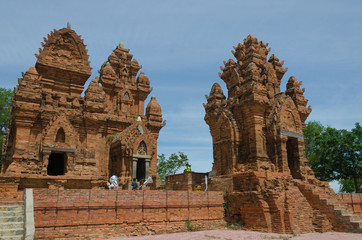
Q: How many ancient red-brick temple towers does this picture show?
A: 3